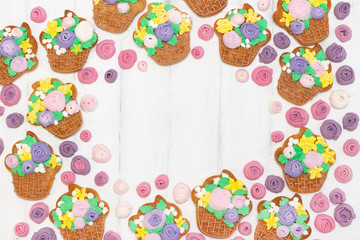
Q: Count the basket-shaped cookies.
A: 15